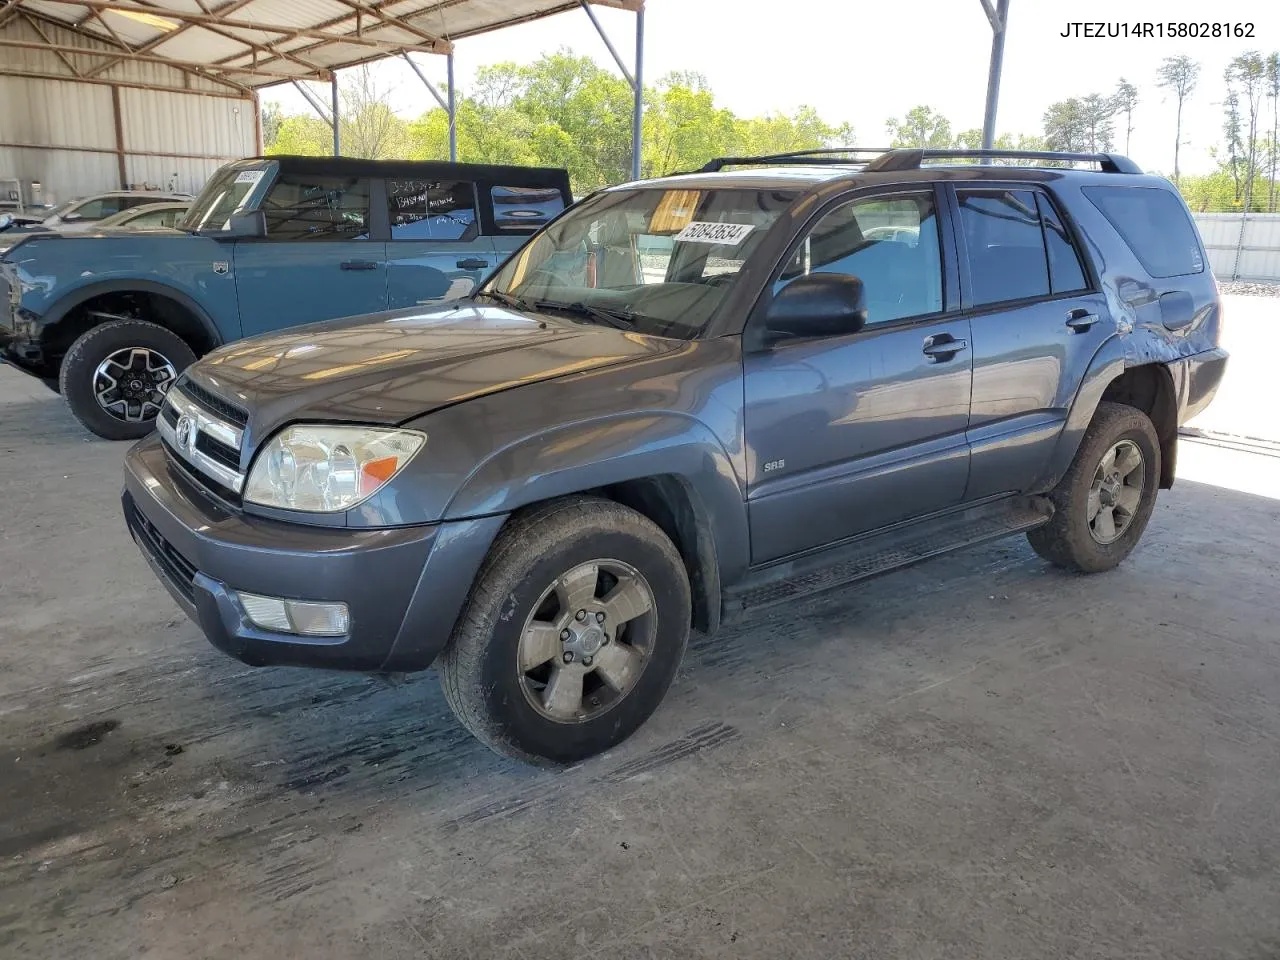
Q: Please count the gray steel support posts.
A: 4